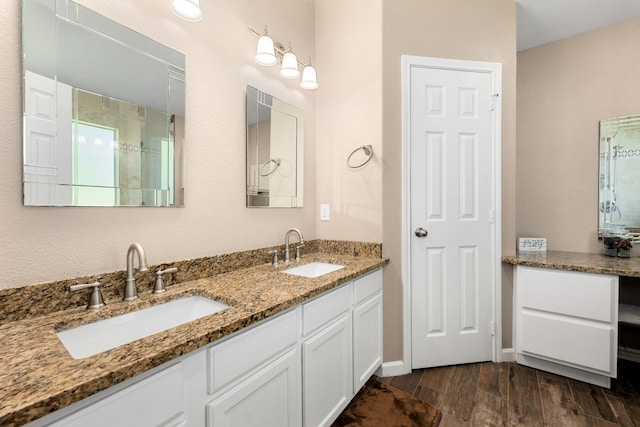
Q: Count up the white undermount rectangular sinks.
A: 2